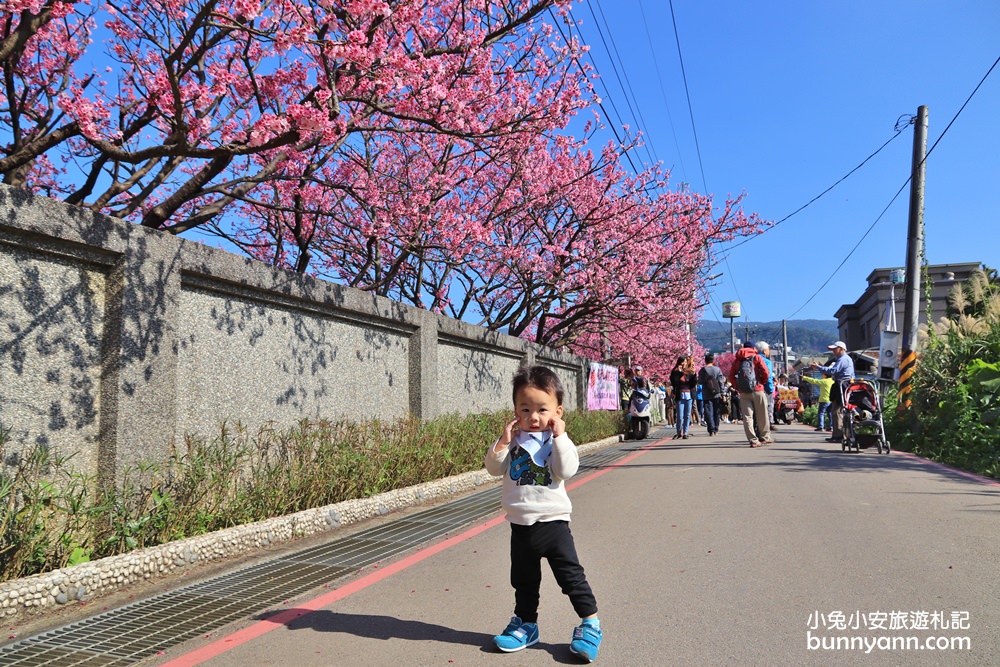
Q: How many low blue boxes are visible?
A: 0